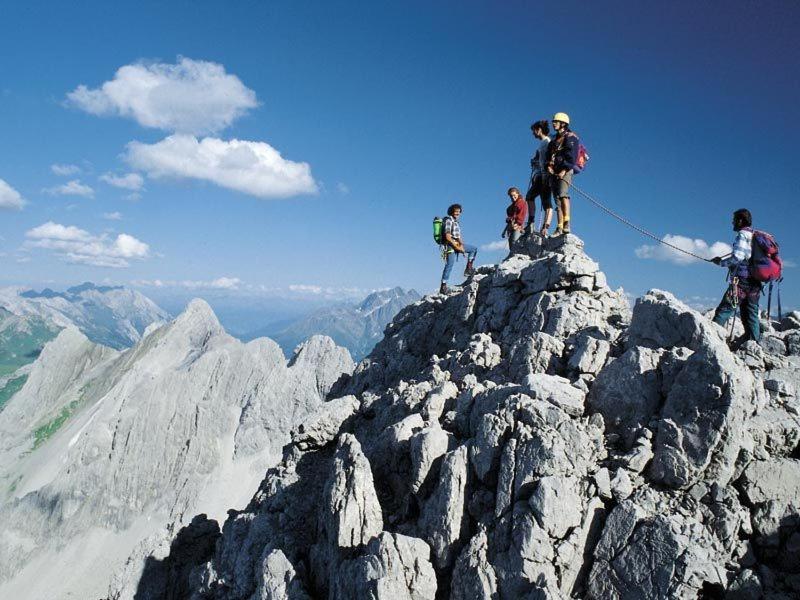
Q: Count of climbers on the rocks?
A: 5